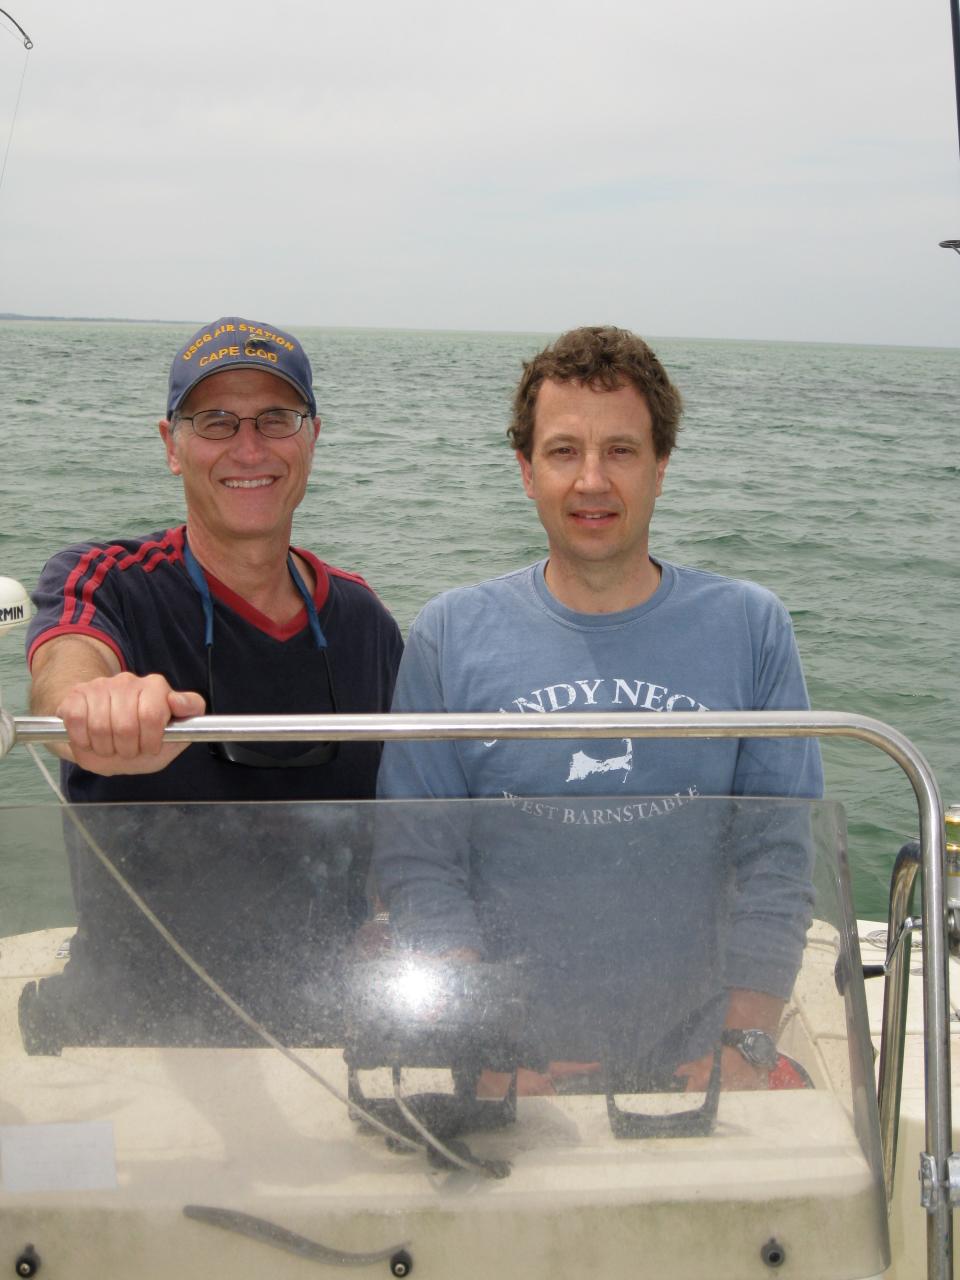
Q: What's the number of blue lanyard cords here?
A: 2